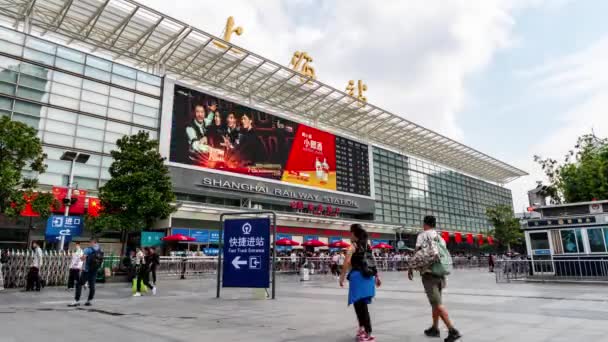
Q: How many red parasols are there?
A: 5